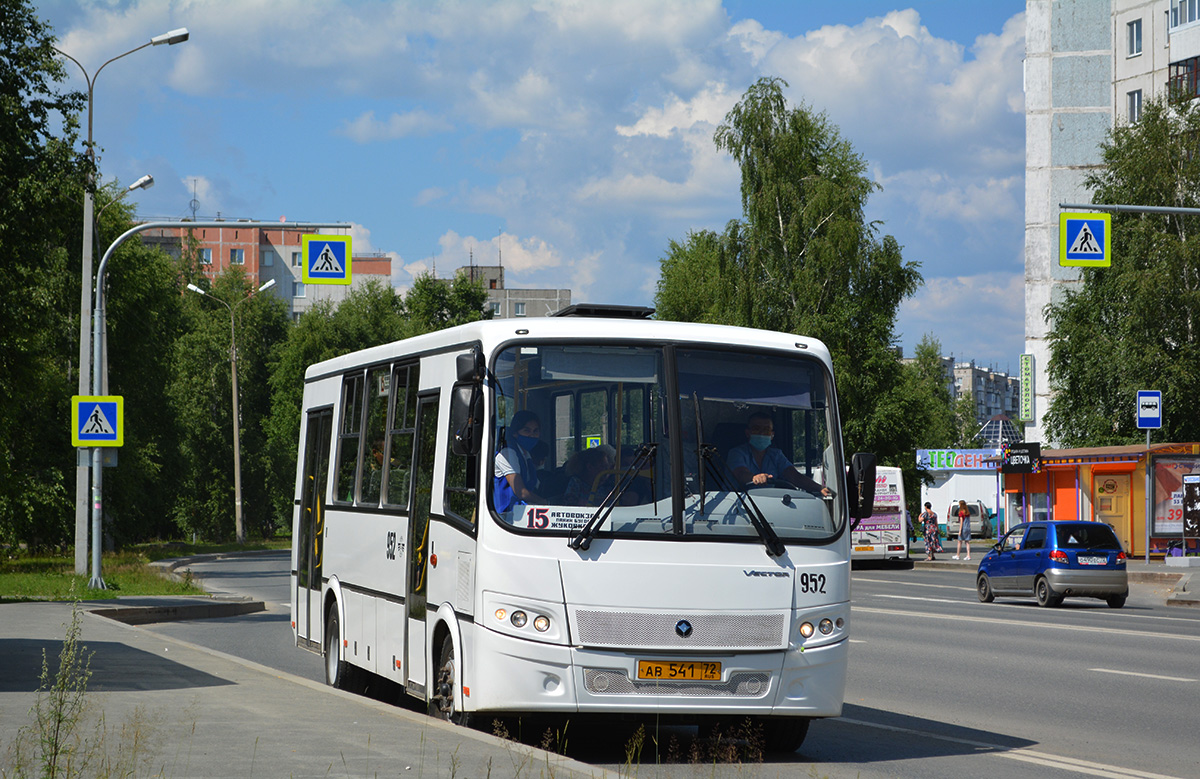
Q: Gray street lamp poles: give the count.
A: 3